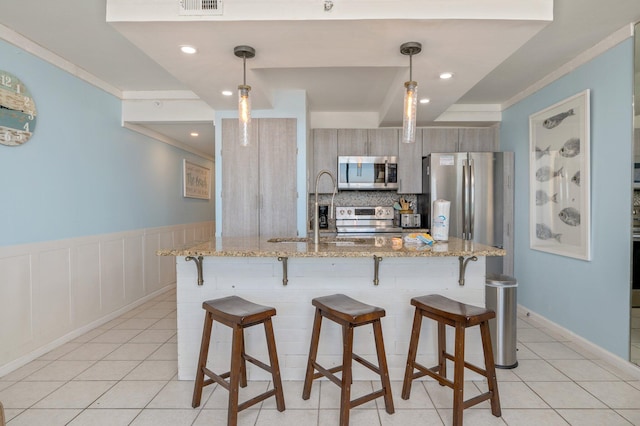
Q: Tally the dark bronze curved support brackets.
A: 4